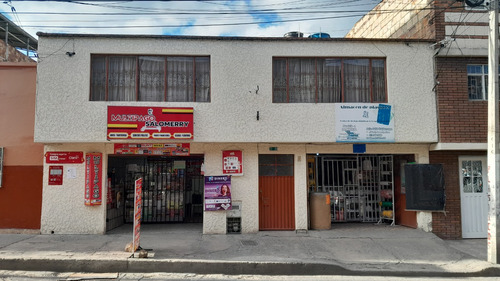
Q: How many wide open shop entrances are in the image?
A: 2